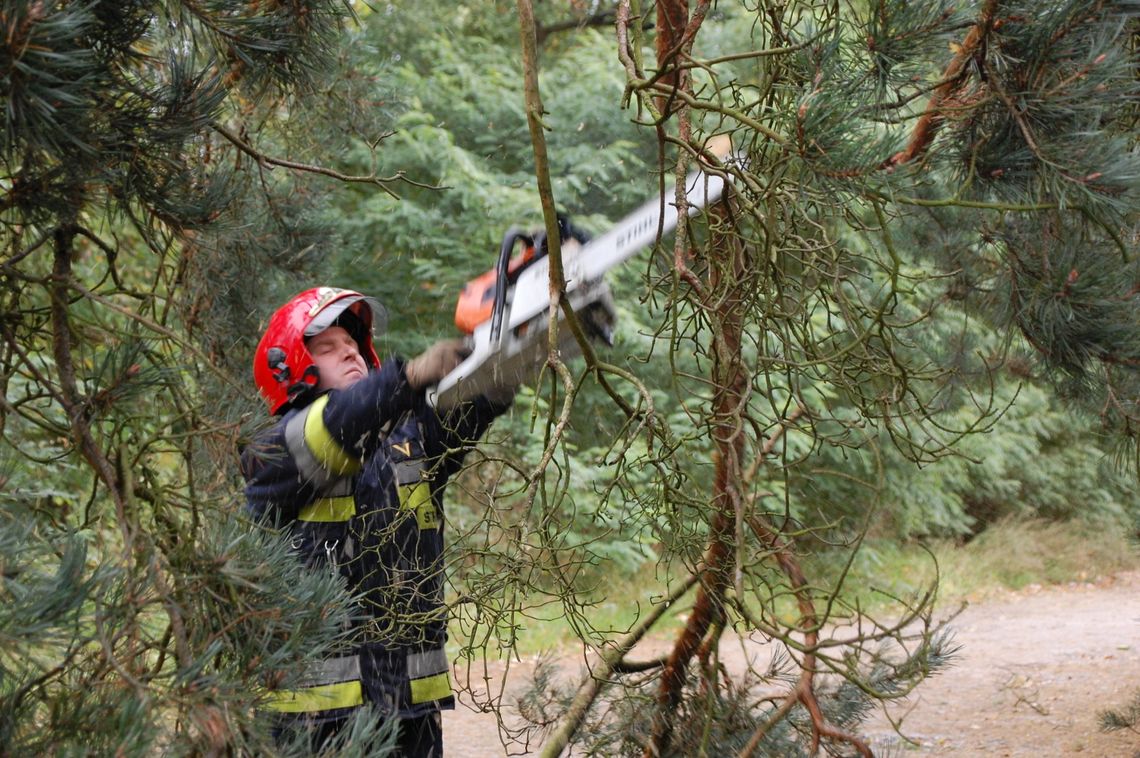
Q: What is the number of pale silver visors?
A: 1